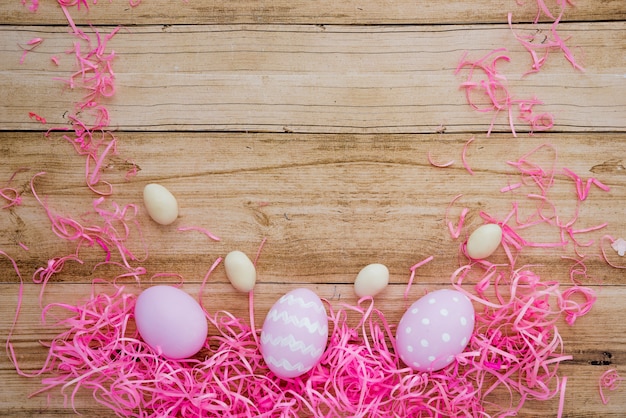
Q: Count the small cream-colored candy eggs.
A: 4